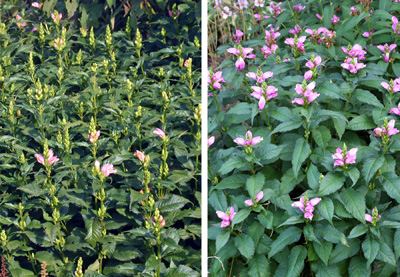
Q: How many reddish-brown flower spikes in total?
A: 2